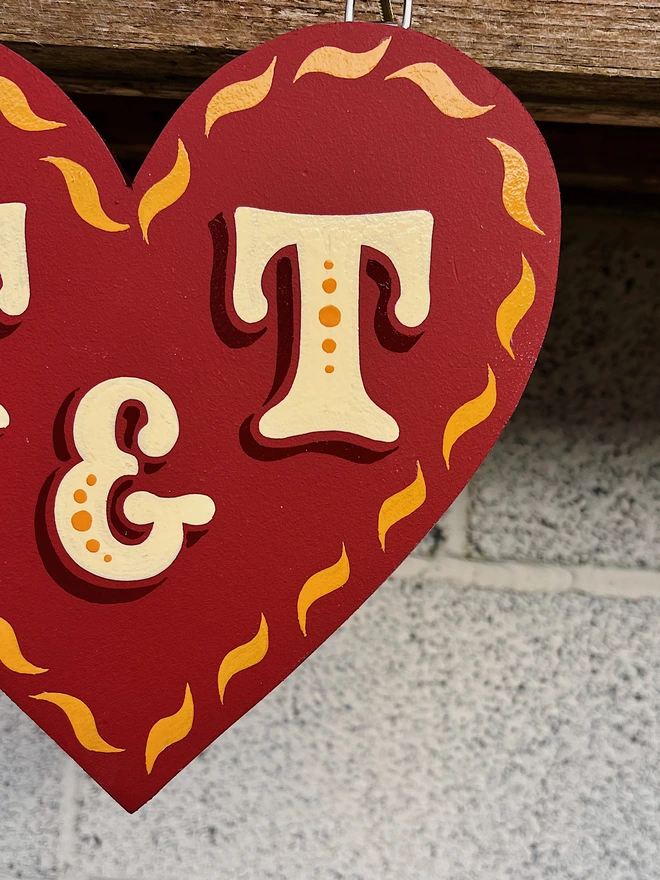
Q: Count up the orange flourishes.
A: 15